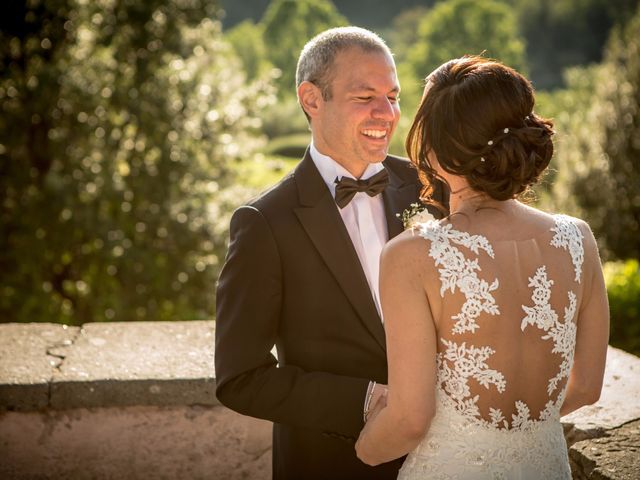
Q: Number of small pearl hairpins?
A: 4